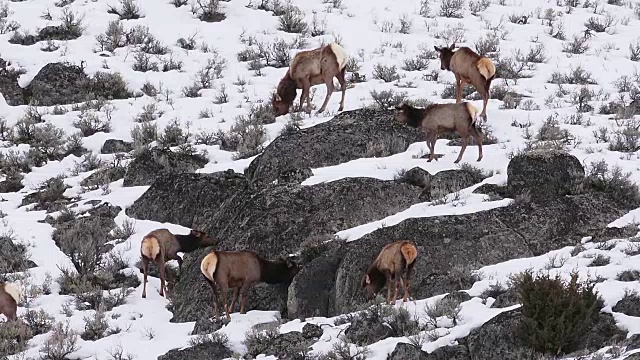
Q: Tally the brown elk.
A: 7